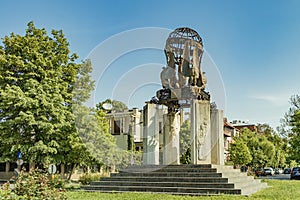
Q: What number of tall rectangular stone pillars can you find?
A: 4